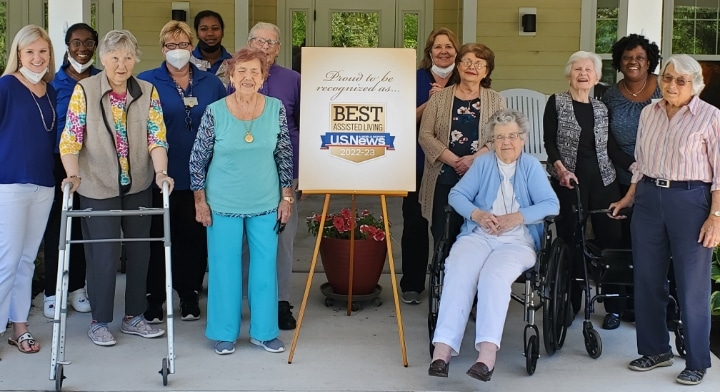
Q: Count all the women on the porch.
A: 12